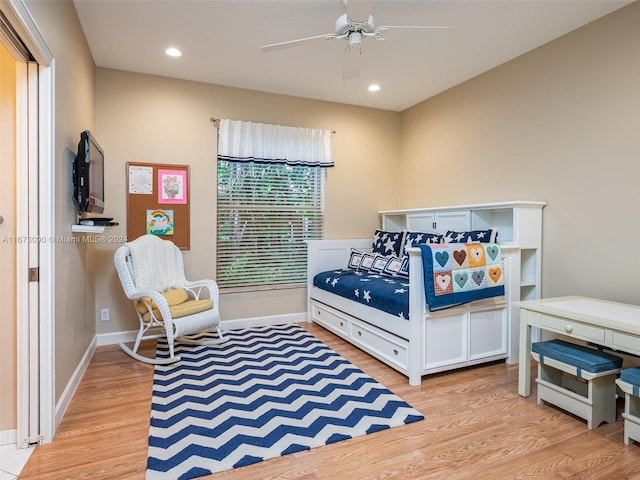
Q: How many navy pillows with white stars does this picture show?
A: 3